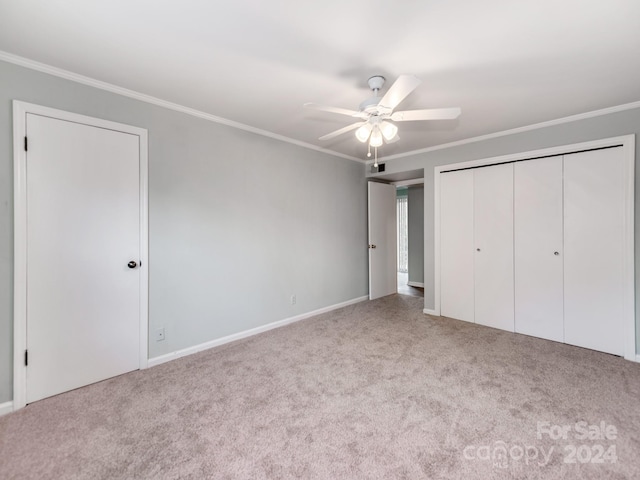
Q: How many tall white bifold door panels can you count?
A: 4